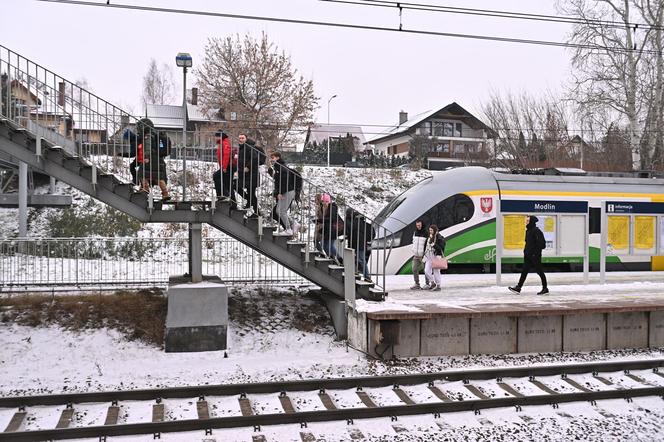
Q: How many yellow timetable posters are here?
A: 3